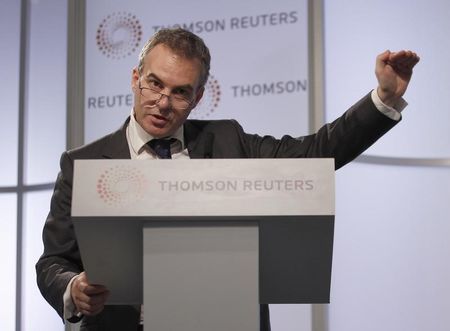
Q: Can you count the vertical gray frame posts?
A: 3